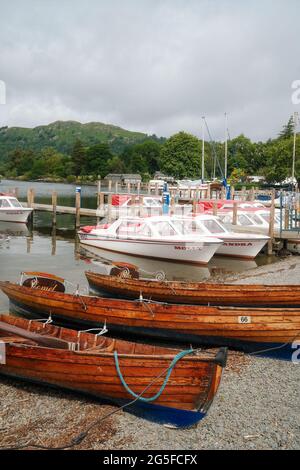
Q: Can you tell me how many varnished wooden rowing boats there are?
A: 3